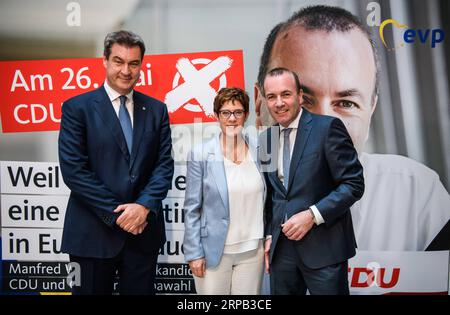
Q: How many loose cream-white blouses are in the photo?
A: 1